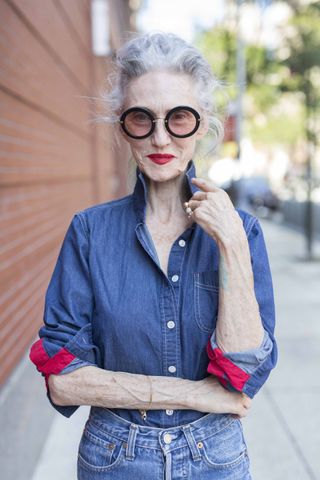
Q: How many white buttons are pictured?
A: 5